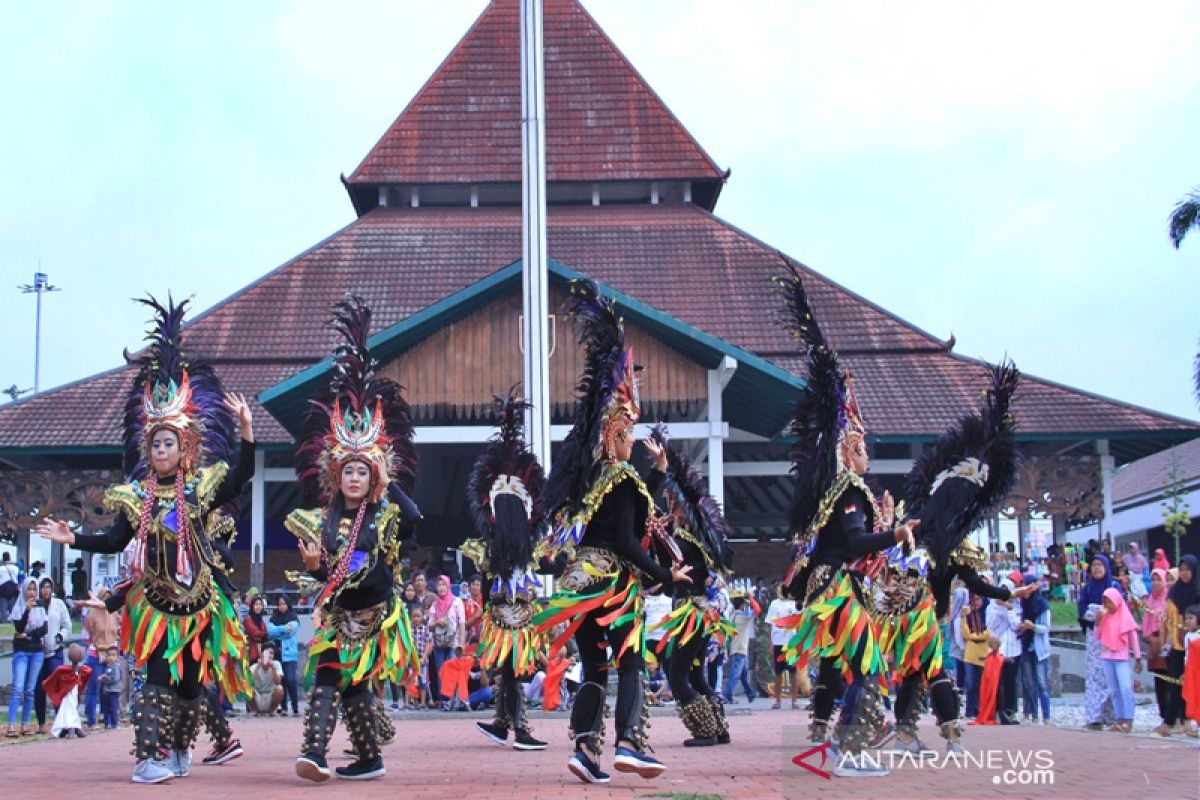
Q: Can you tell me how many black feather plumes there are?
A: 7